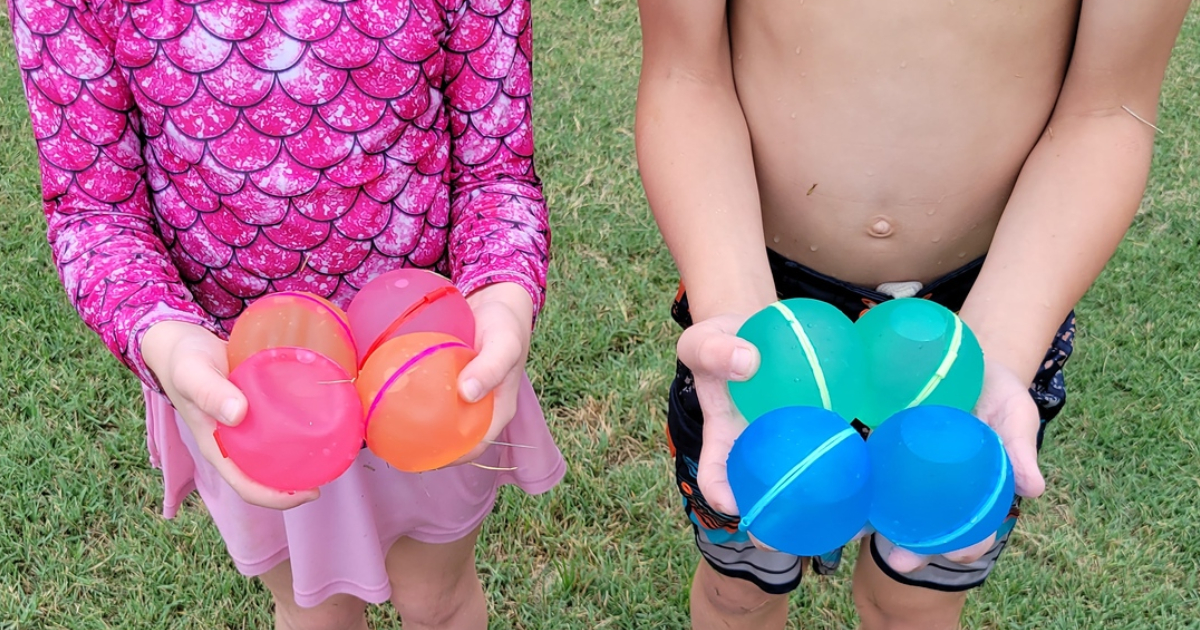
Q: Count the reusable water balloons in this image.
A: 8